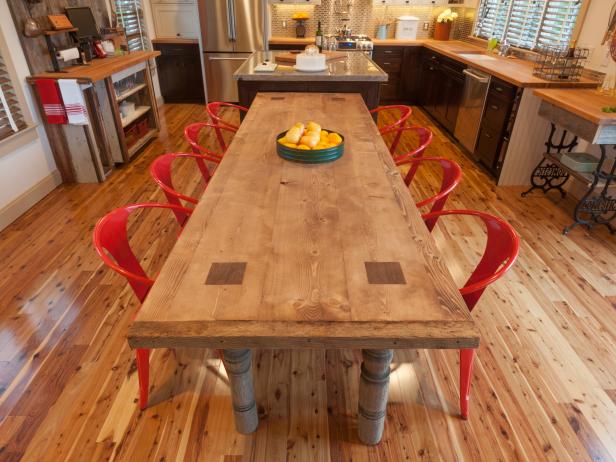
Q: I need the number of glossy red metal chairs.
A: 8